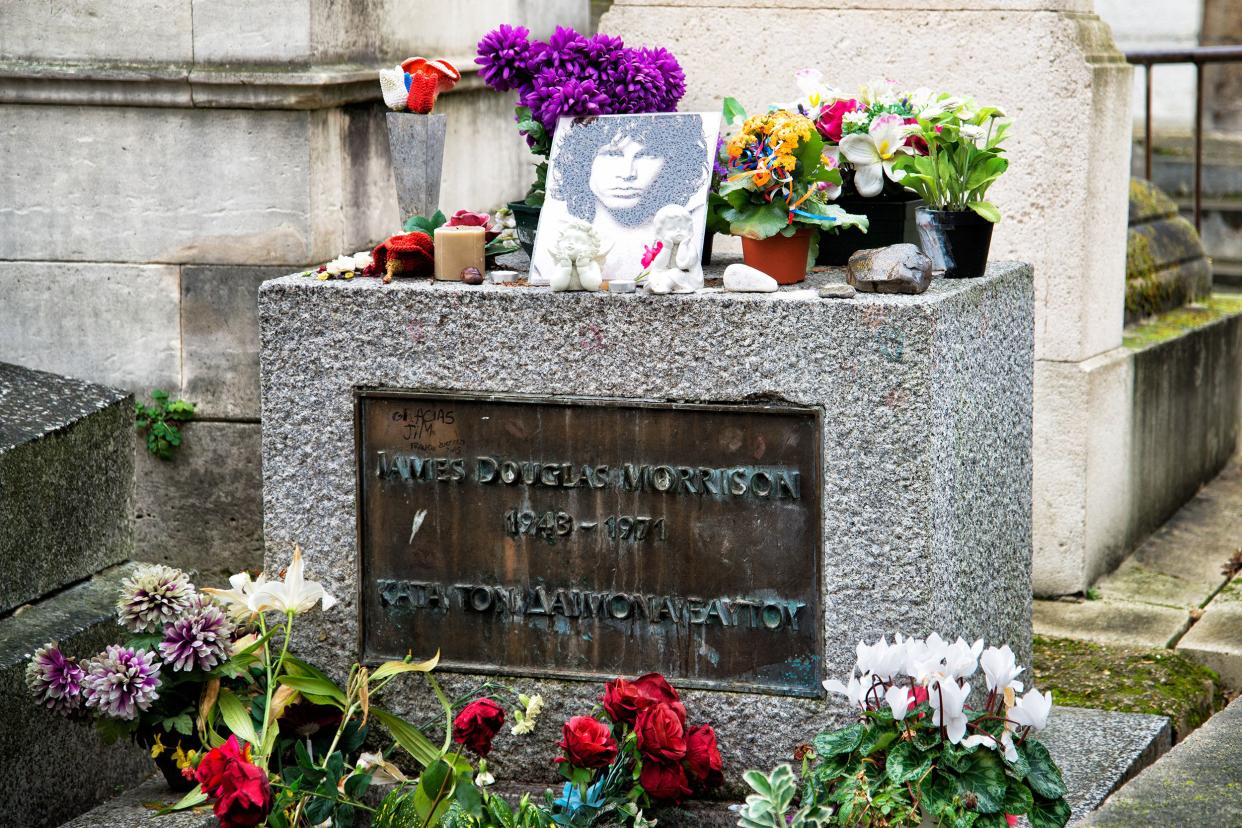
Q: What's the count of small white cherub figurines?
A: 2